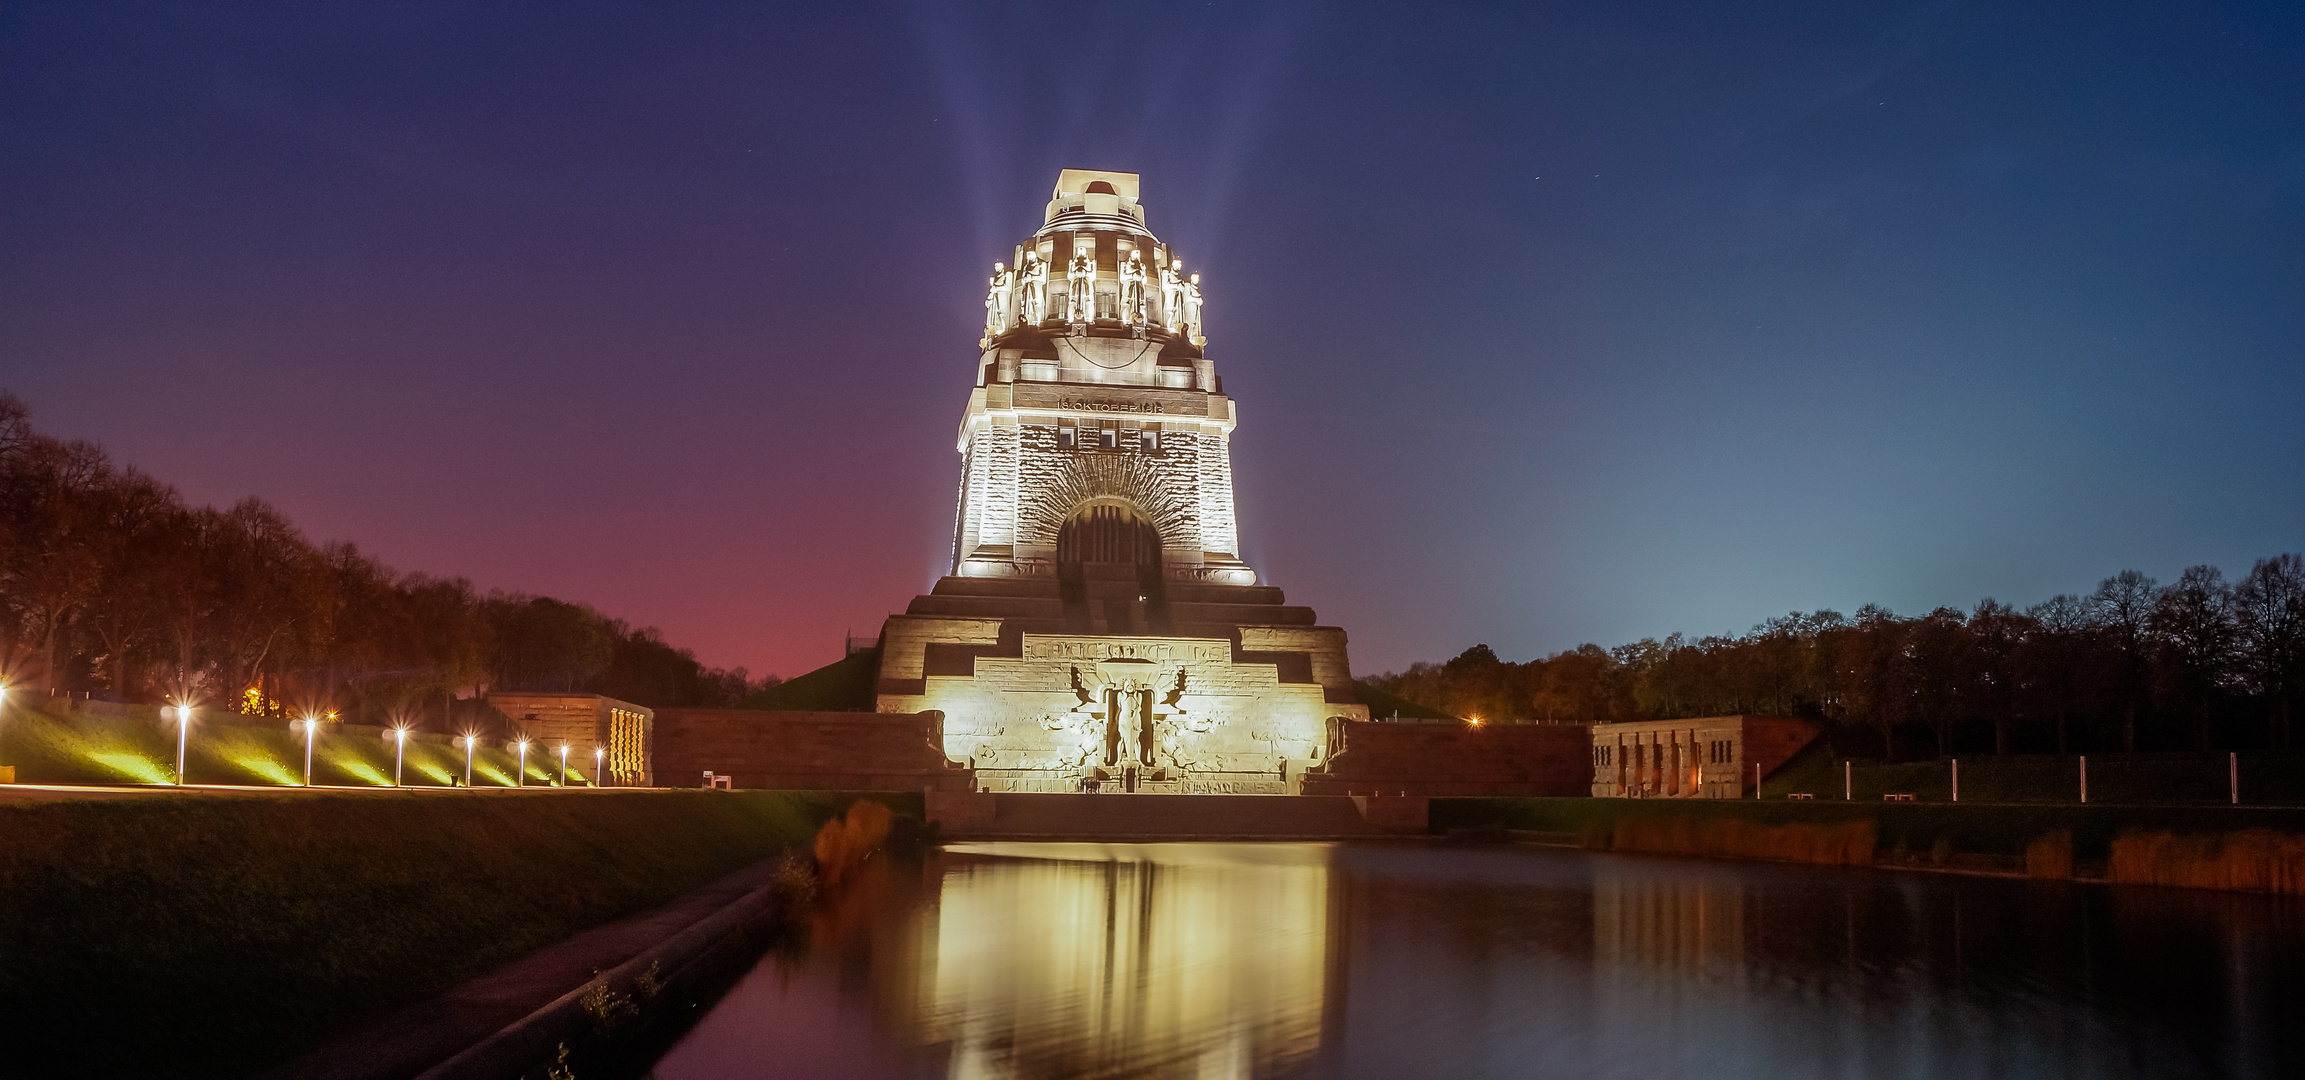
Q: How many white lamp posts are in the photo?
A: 13